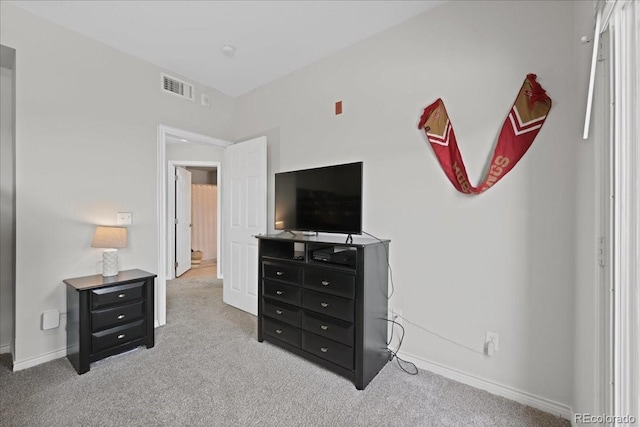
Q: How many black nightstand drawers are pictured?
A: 3